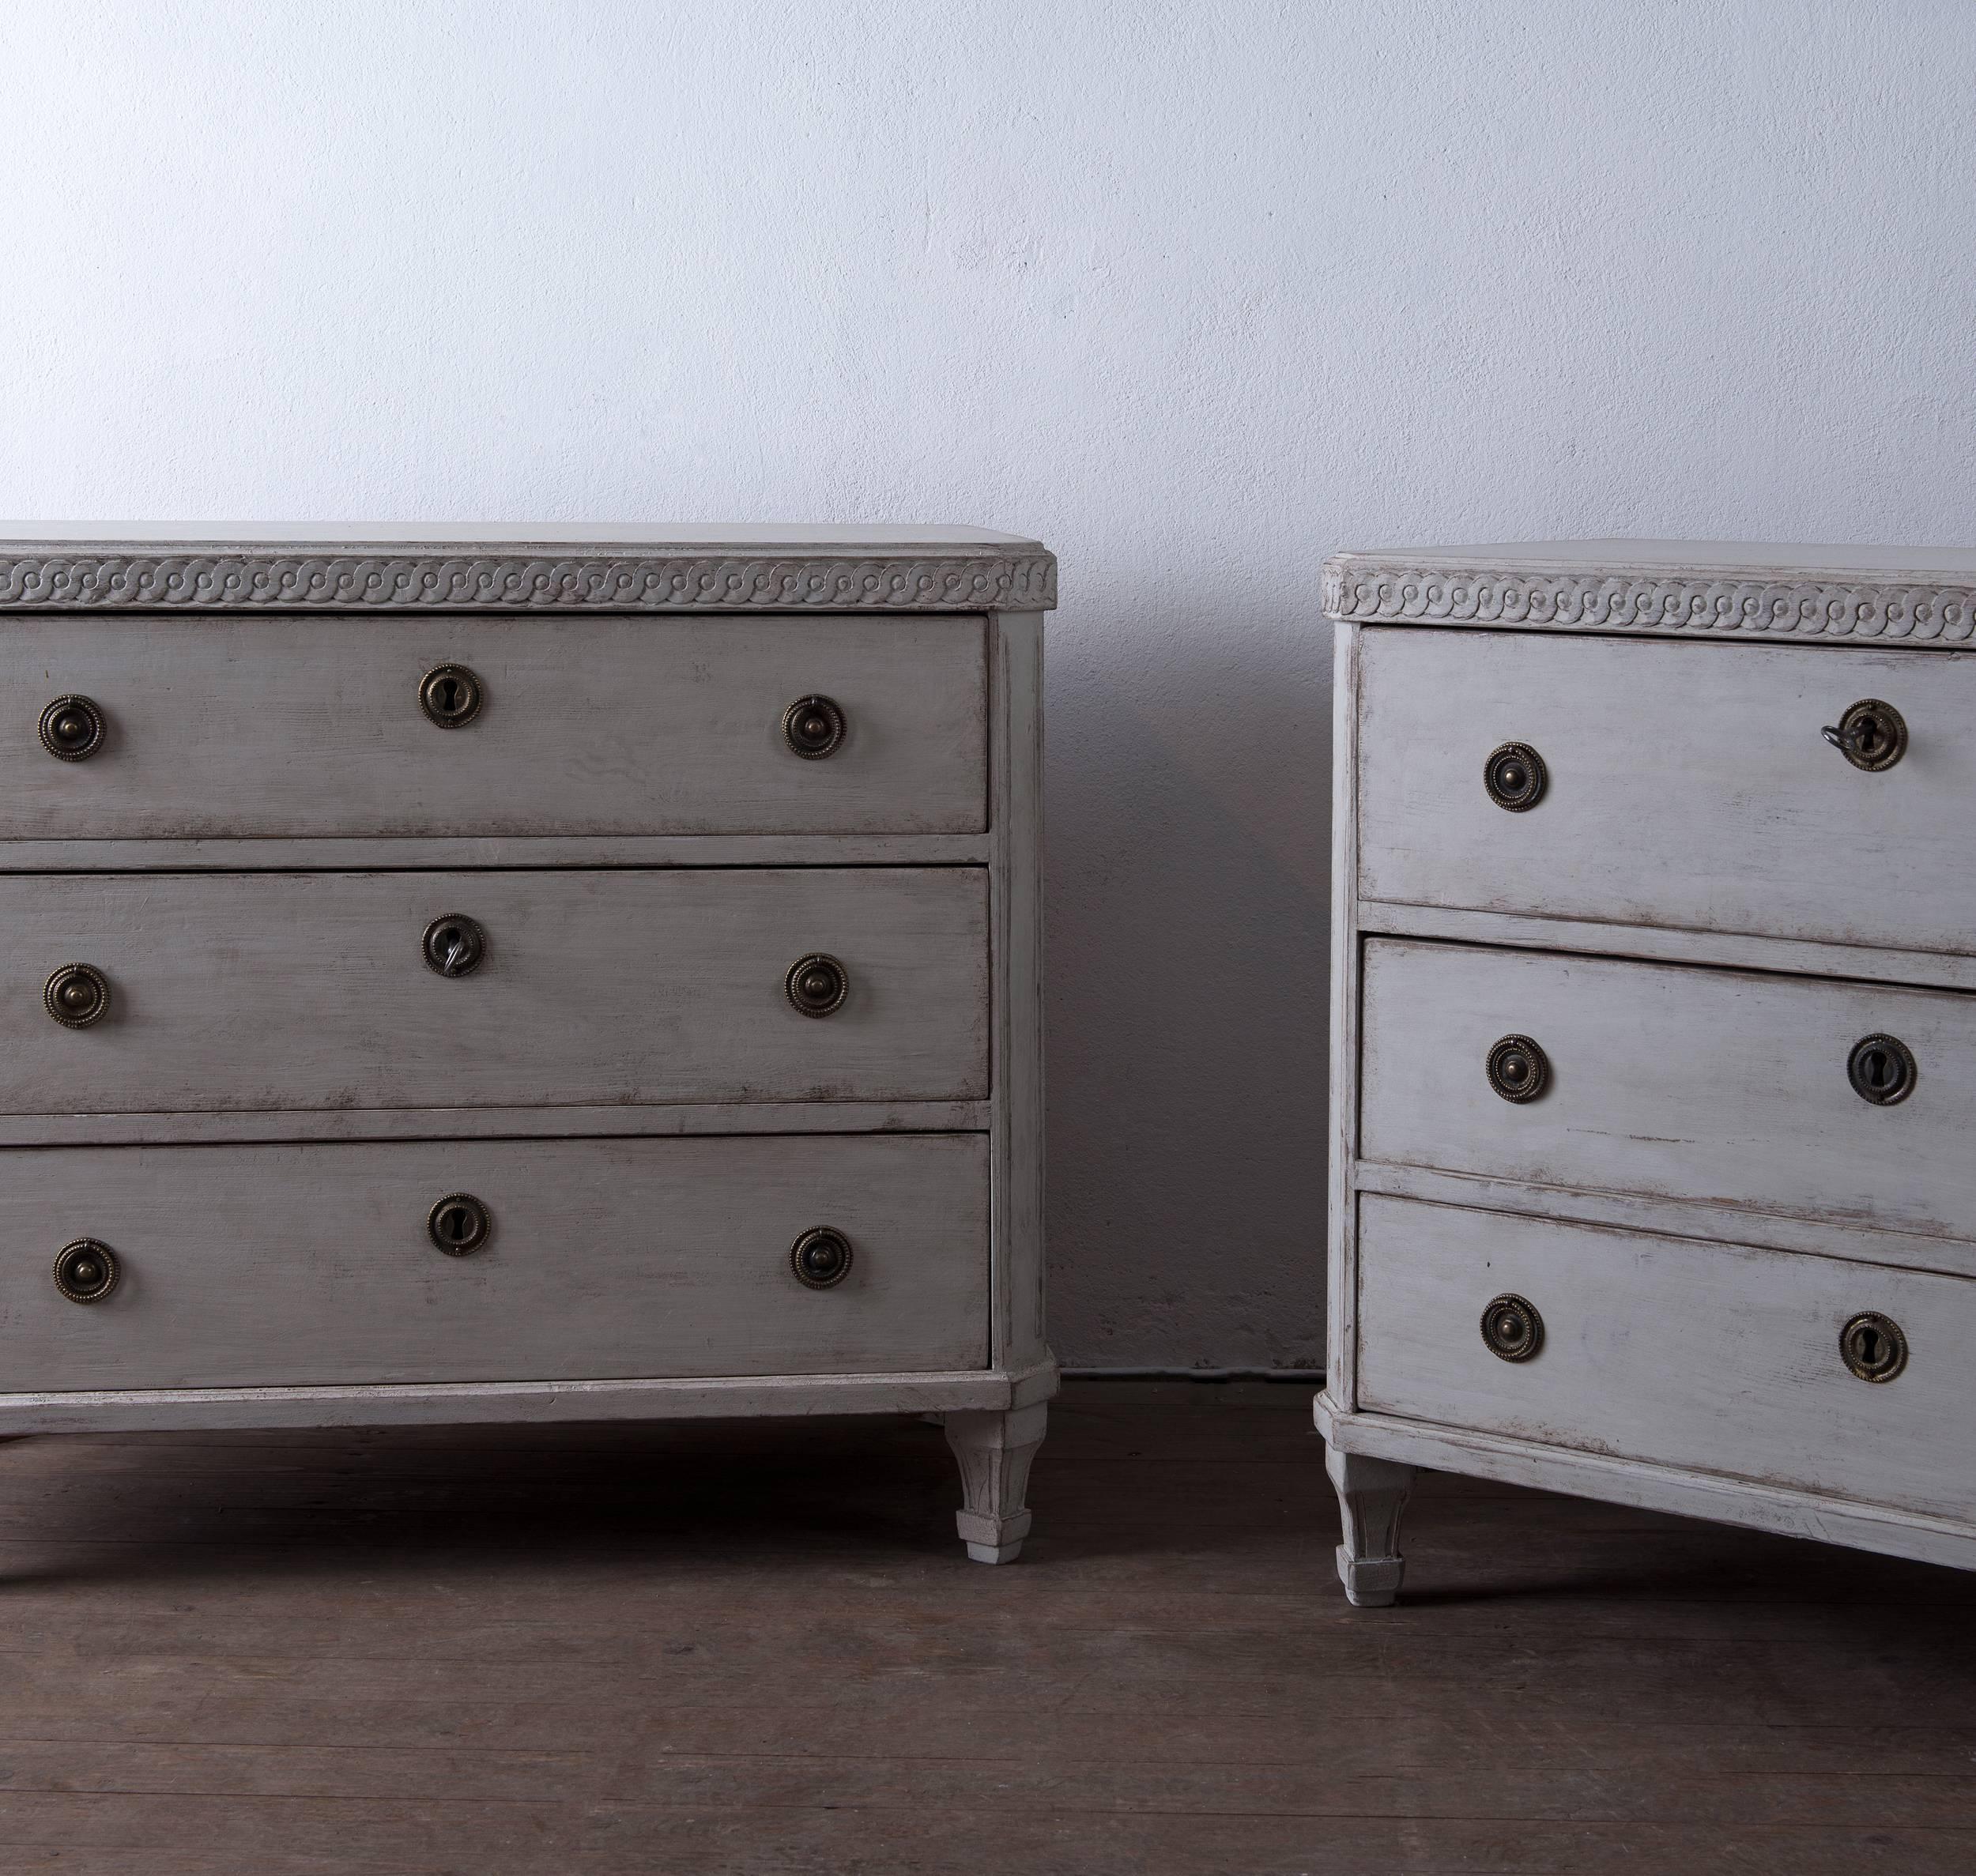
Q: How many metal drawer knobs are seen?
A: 9